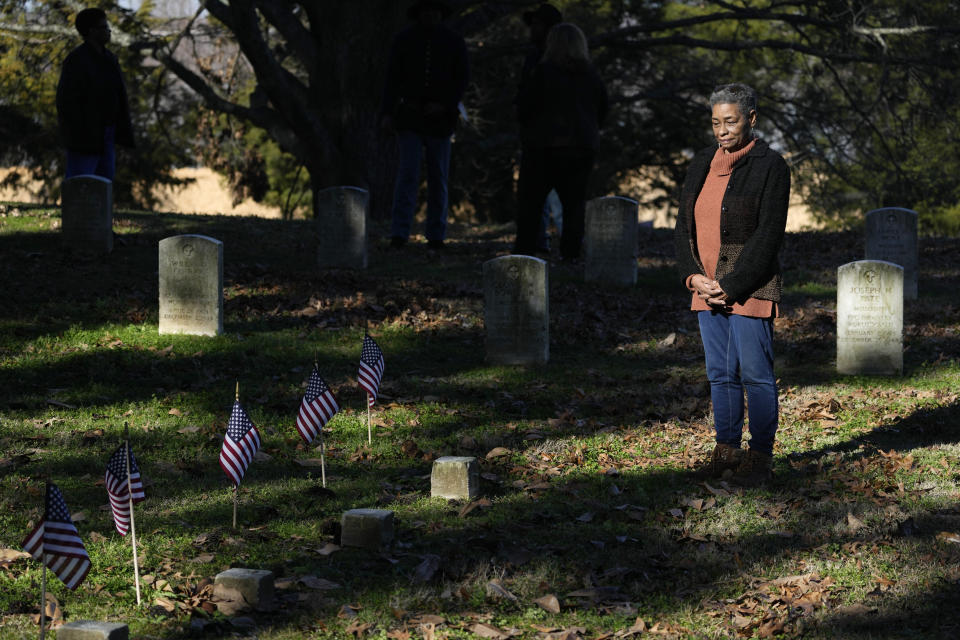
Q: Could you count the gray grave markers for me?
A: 11